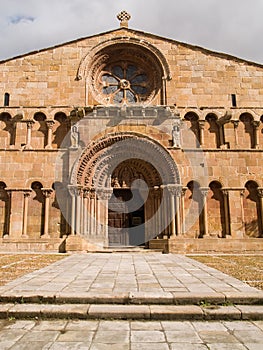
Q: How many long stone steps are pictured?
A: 2